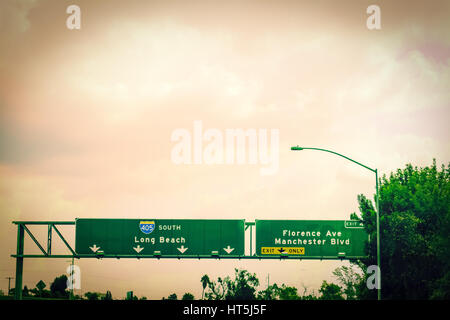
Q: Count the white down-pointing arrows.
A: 4